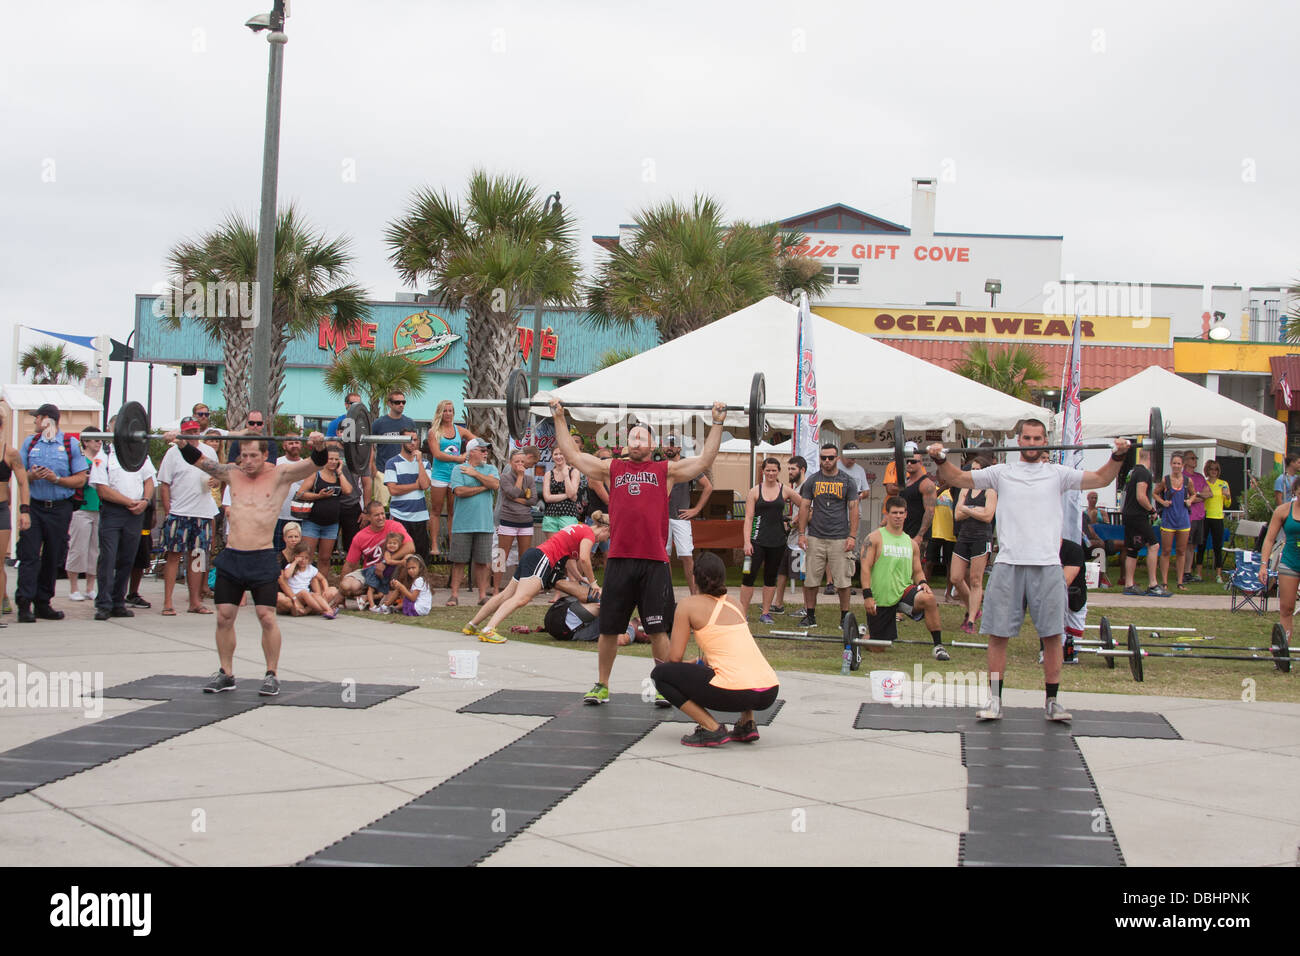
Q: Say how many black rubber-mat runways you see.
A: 3